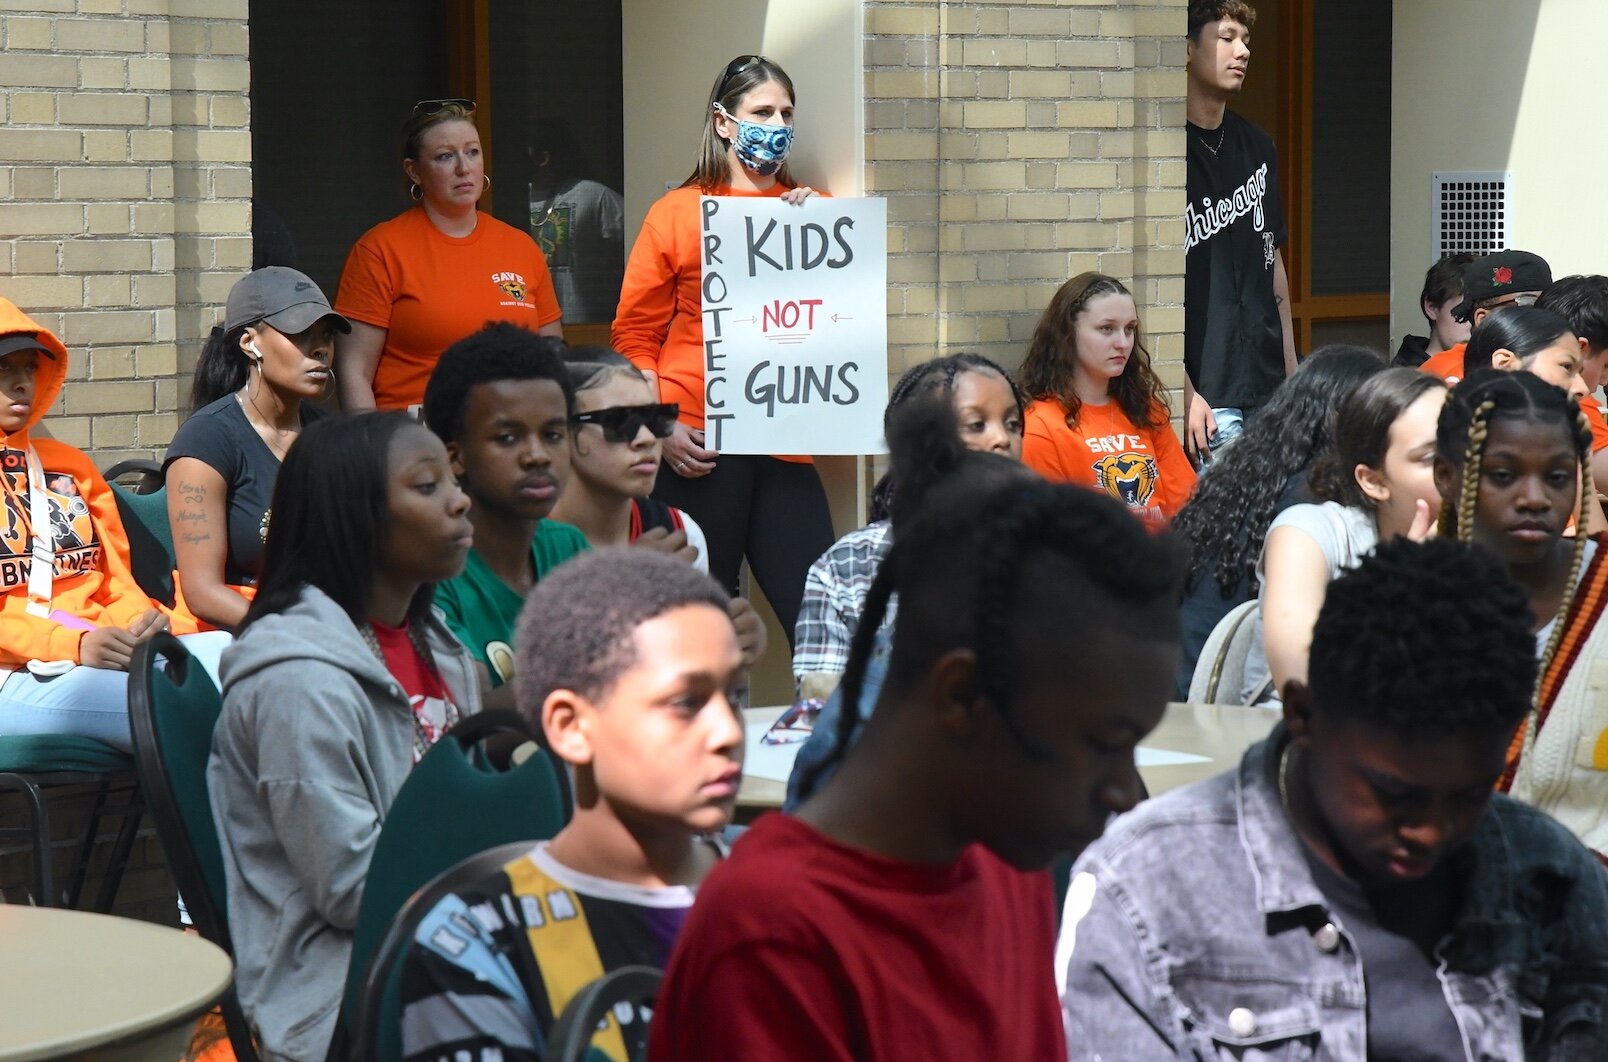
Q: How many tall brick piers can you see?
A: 2